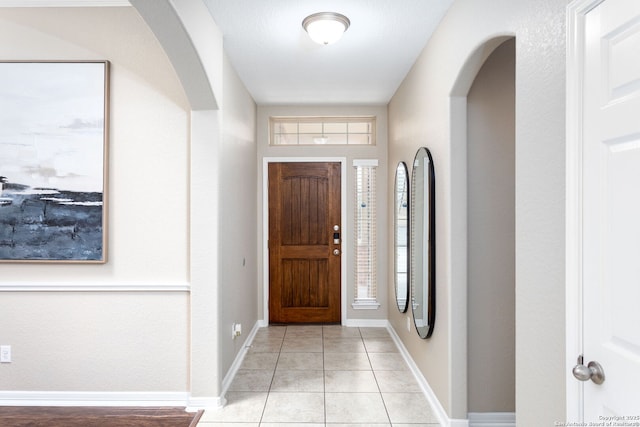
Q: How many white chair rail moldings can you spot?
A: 1